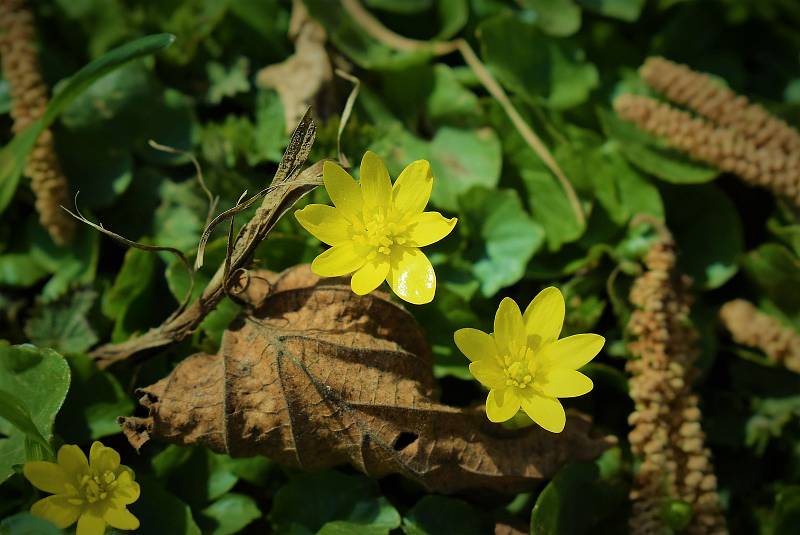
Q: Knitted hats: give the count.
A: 0